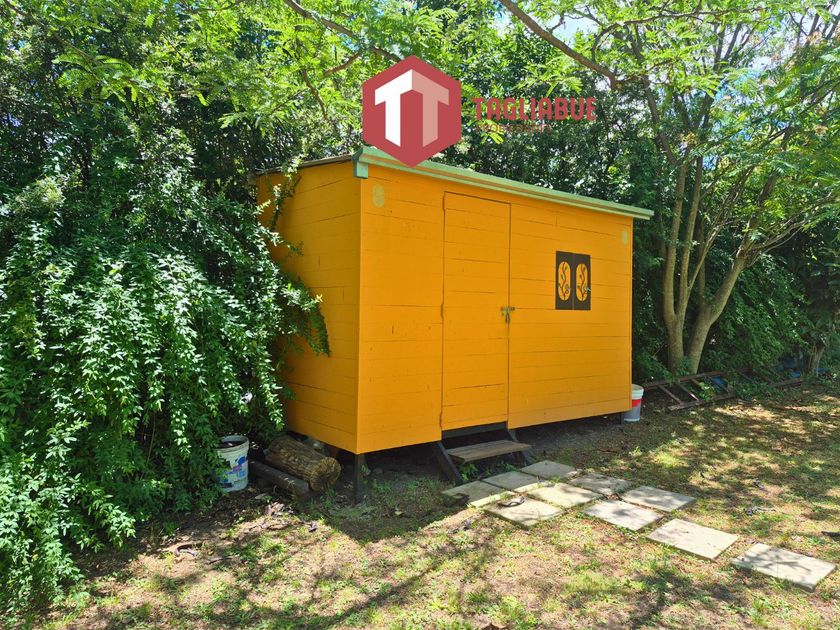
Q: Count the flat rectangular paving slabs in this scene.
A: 10